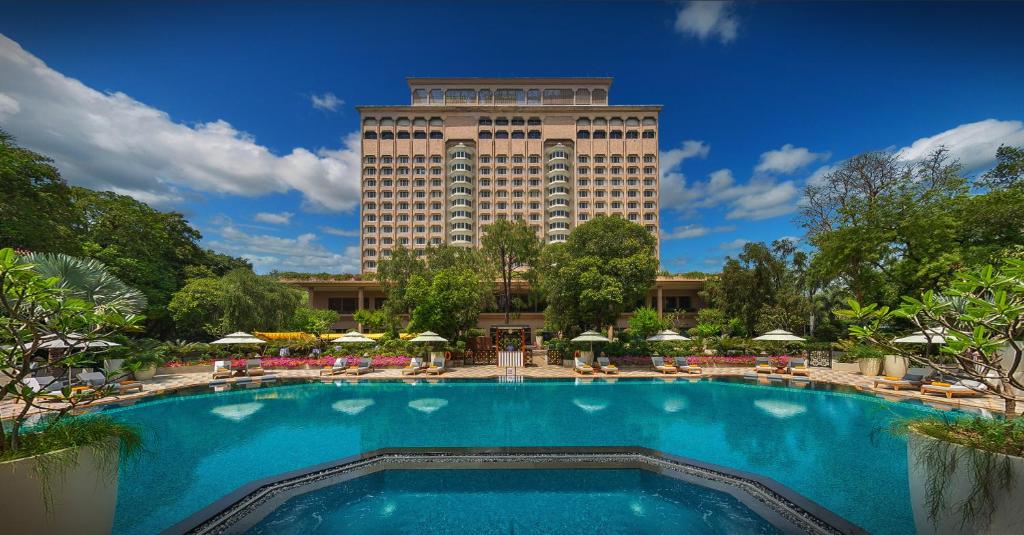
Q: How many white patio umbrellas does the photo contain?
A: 8